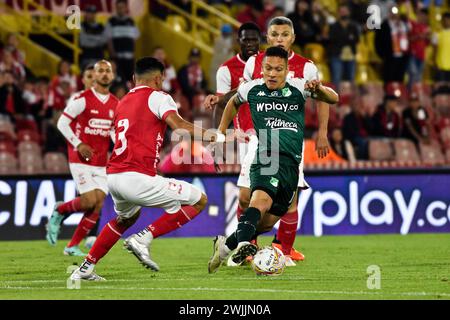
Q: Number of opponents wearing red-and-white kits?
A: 4